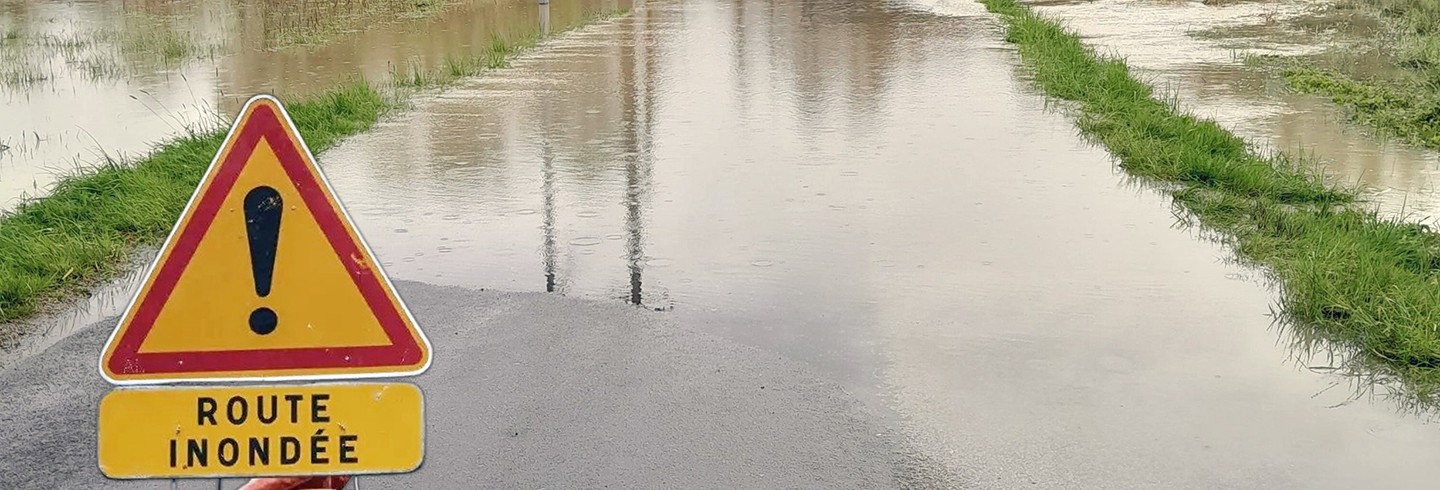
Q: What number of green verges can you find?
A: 2